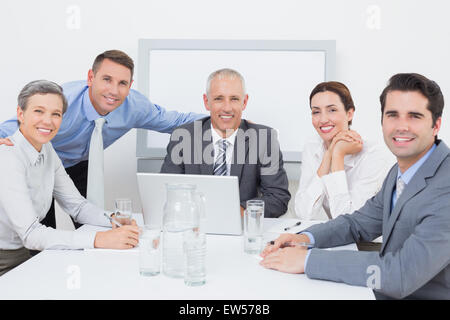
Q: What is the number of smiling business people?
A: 5